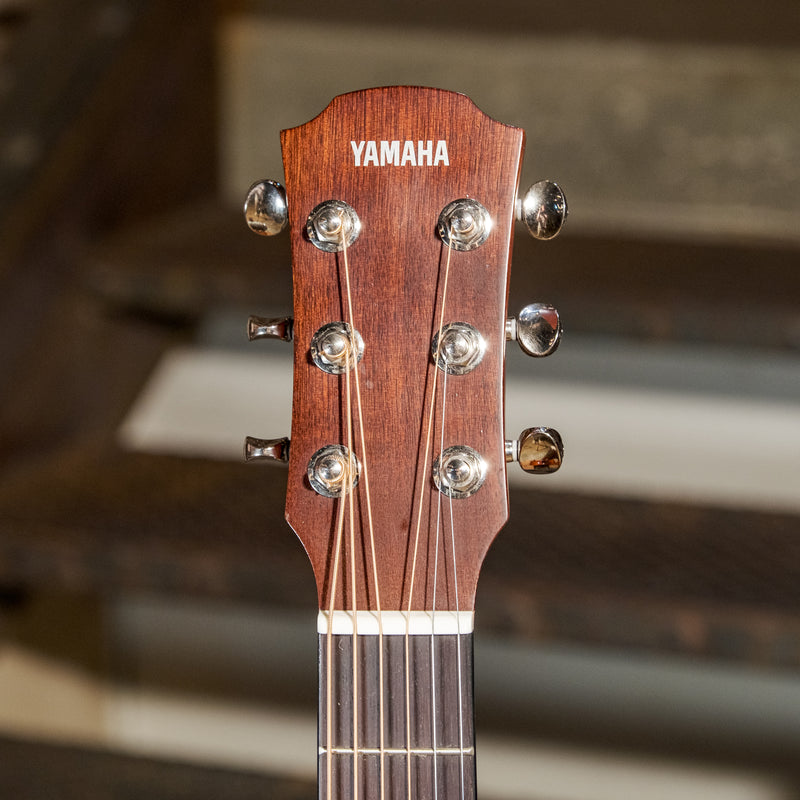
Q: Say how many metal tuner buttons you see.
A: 6